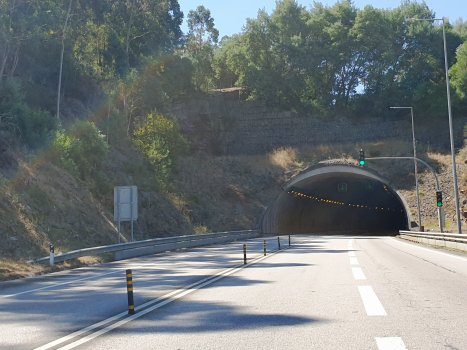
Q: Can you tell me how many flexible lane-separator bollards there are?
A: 5